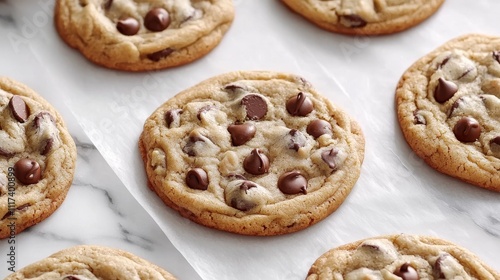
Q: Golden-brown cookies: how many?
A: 7